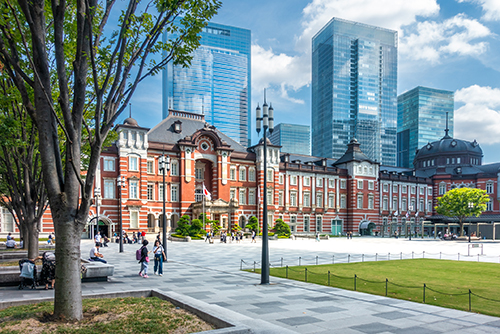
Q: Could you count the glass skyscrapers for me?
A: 4